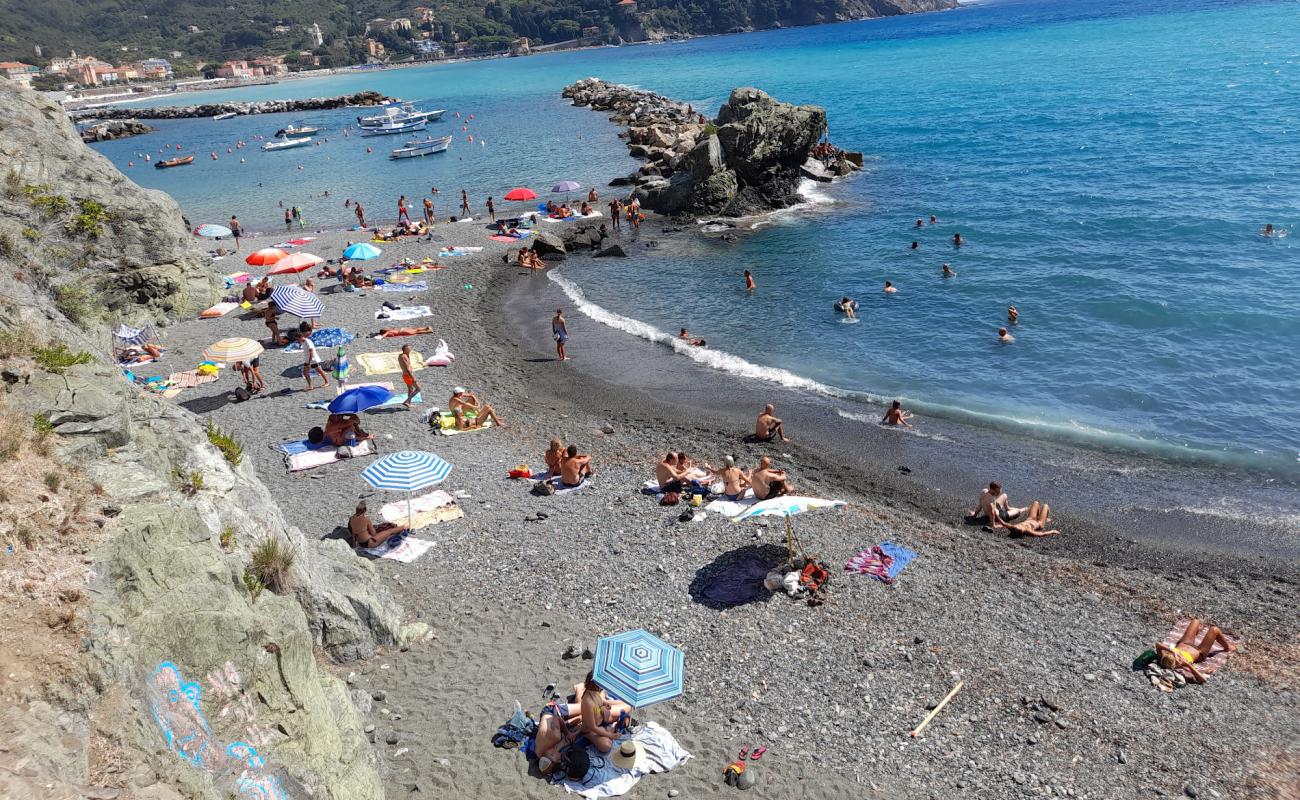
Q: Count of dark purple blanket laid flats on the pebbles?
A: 1